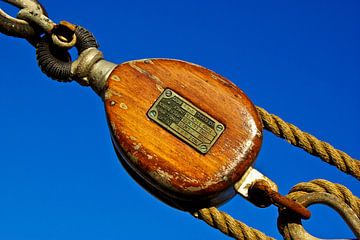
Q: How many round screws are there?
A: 4